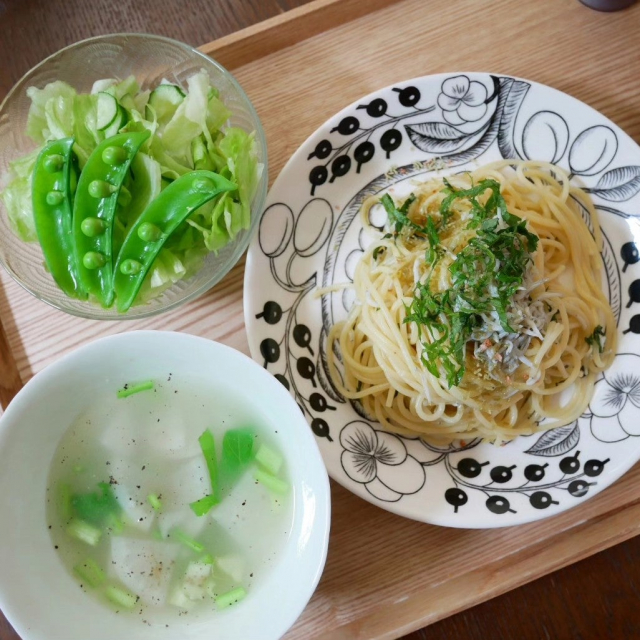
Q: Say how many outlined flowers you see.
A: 3